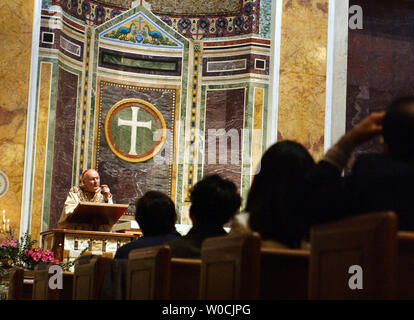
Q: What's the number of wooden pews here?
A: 6